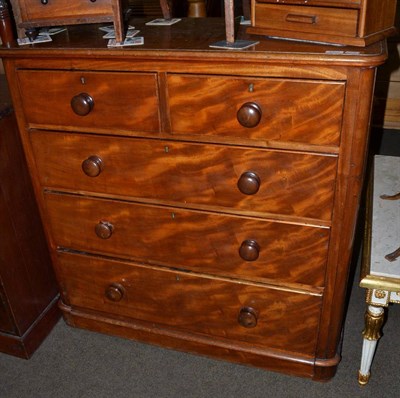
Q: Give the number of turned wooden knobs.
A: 8